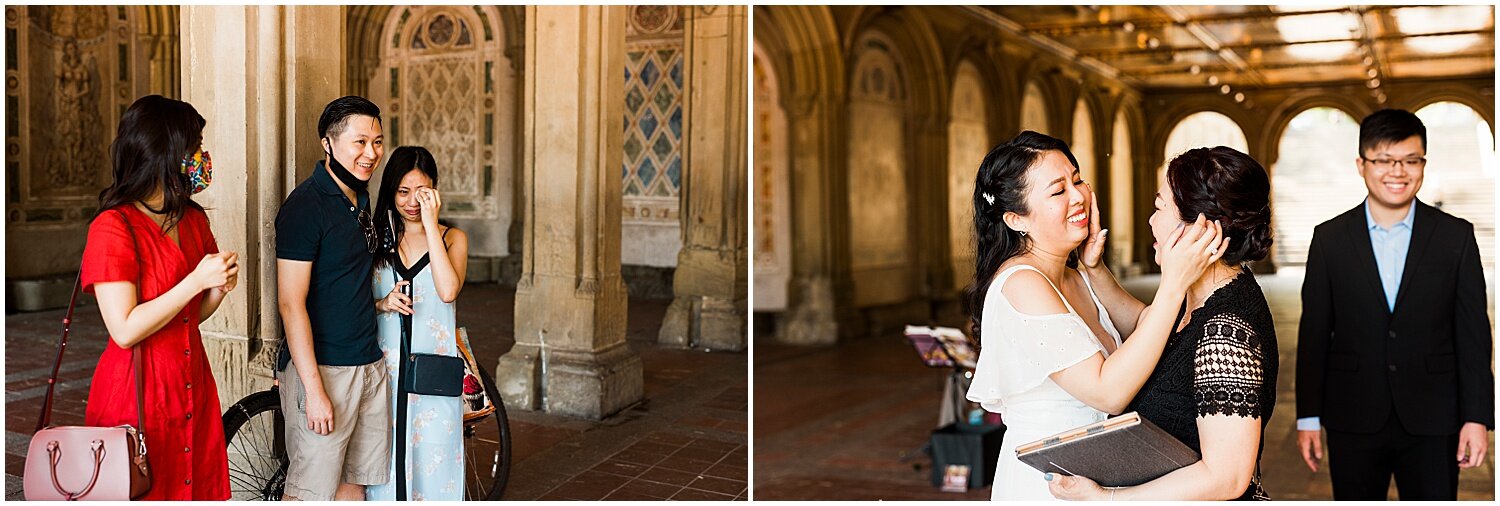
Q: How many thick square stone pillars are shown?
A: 3